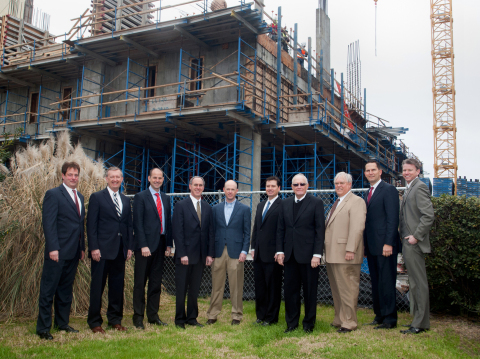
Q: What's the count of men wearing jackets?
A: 10